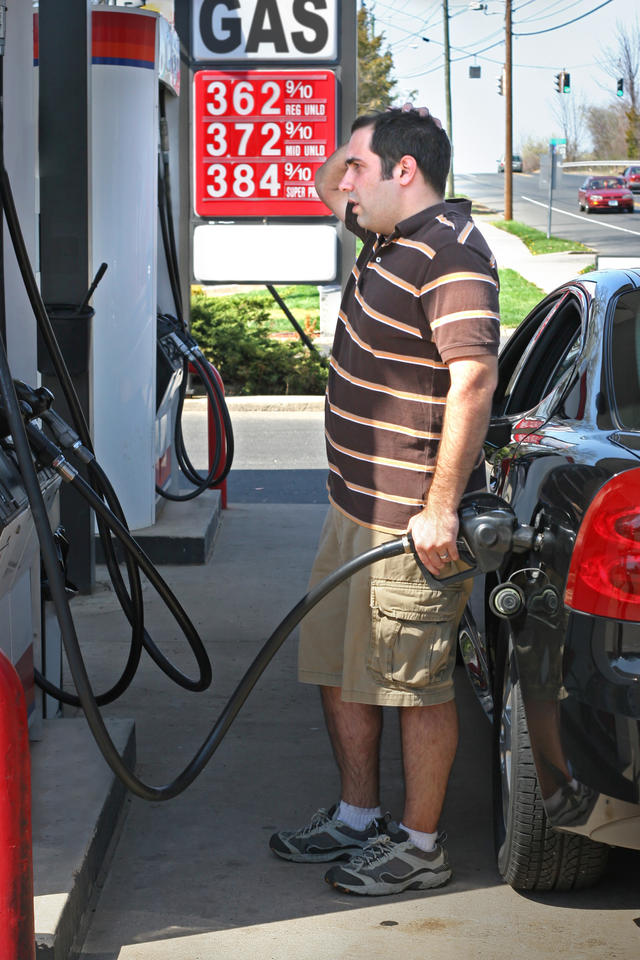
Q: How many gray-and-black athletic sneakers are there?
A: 2